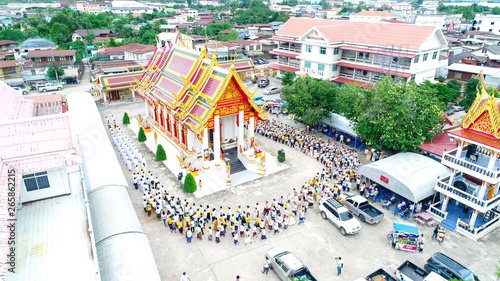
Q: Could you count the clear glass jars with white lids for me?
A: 0